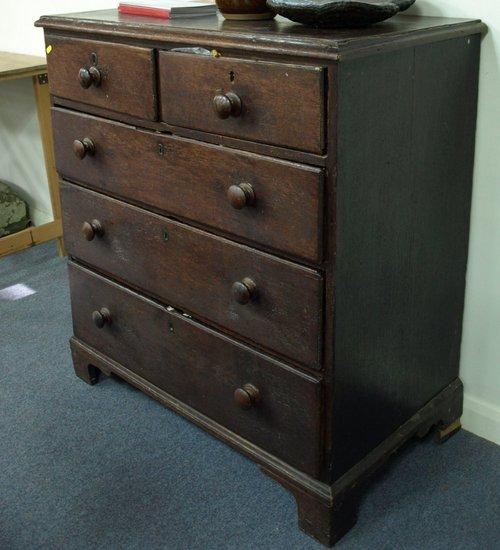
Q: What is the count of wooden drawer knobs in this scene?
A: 8